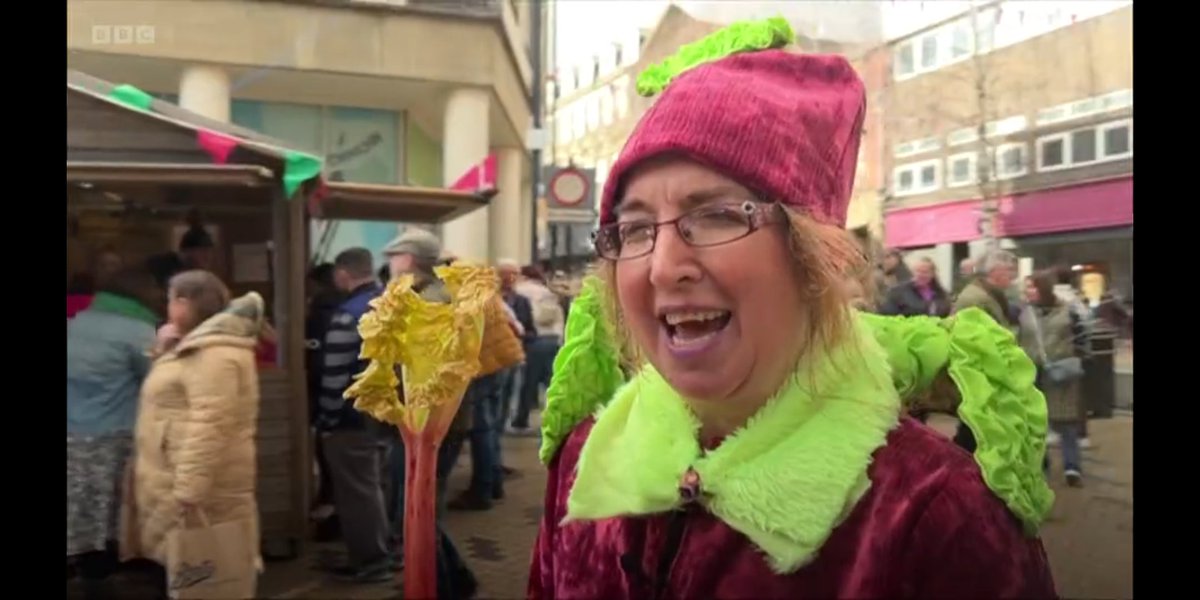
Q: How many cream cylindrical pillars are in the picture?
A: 3